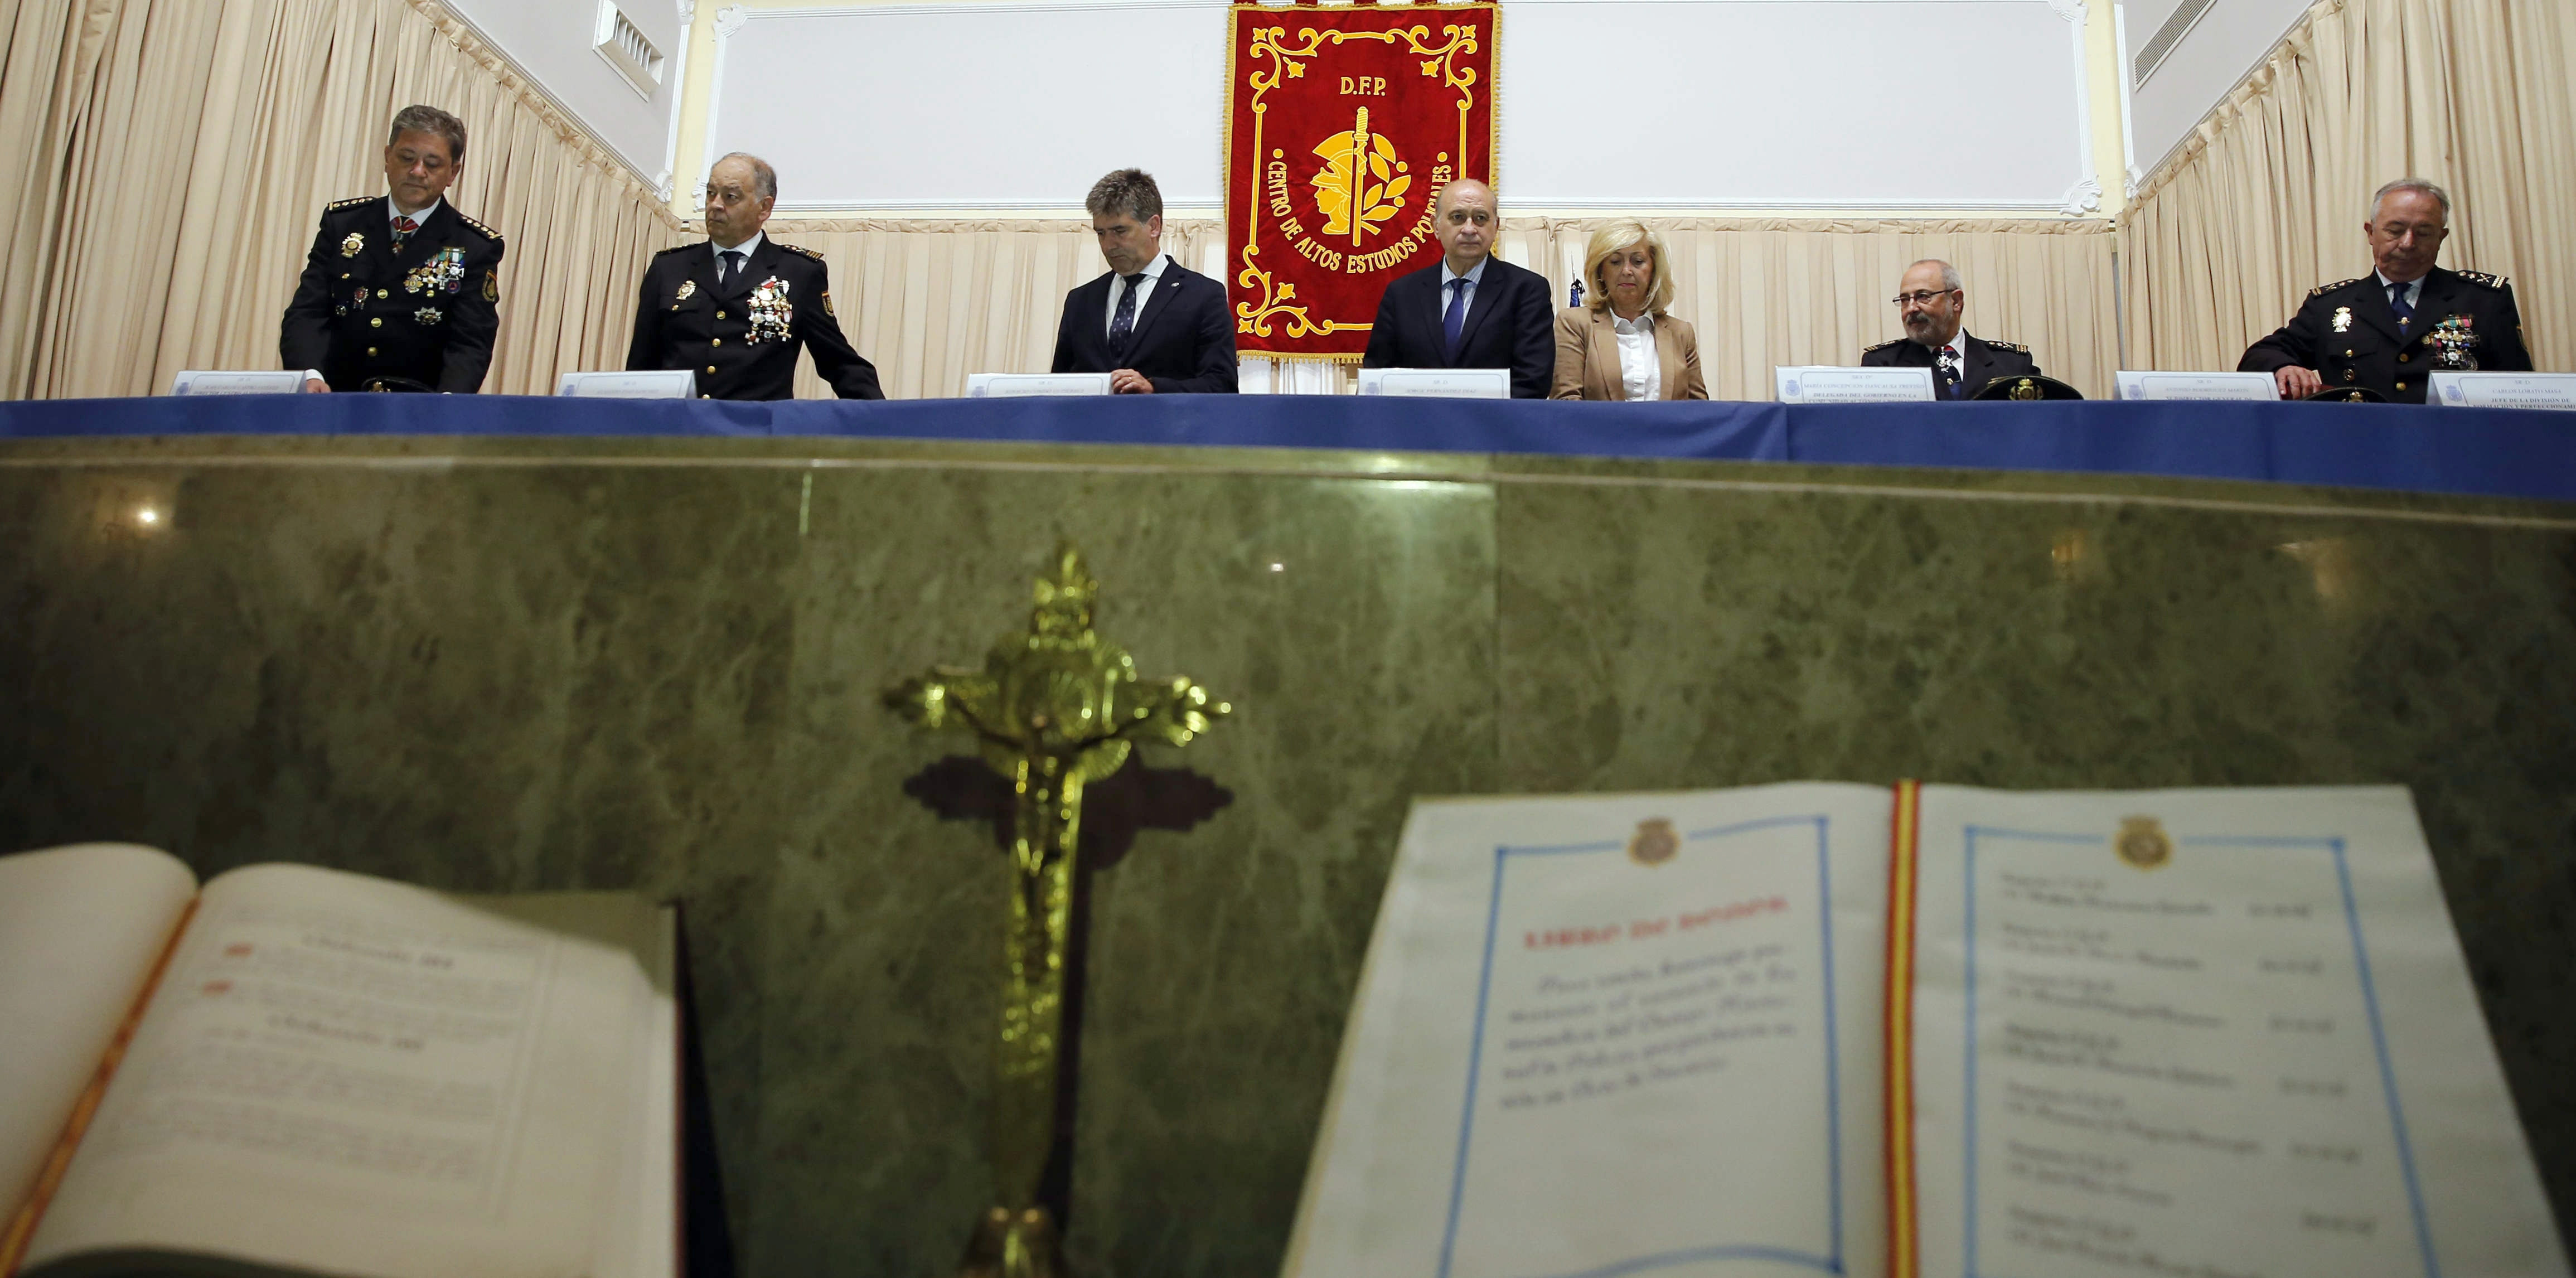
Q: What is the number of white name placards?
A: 7